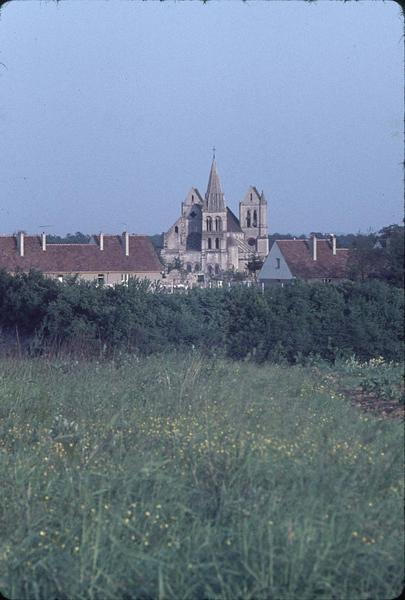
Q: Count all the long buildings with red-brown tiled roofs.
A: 2